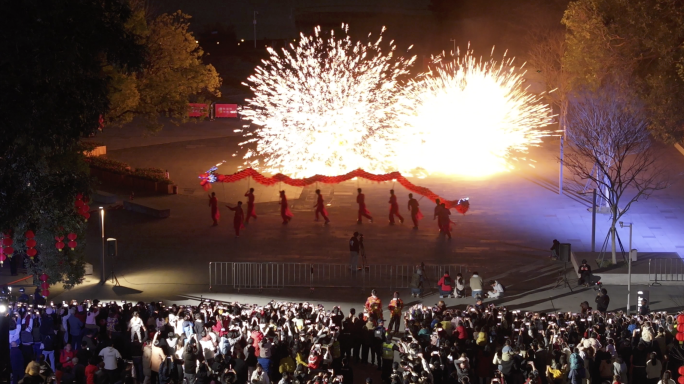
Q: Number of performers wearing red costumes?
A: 10